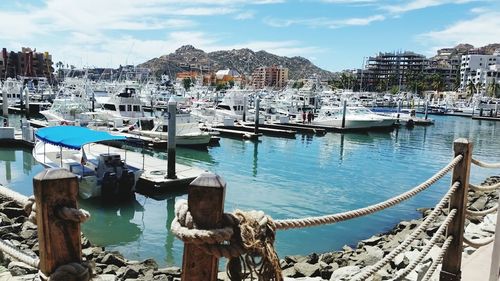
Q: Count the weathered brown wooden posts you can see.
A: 3